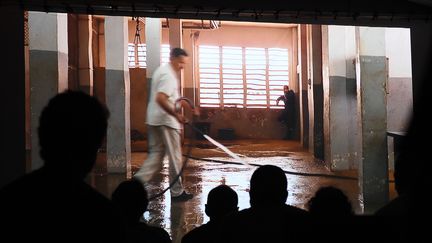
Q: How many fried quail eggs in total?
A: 0